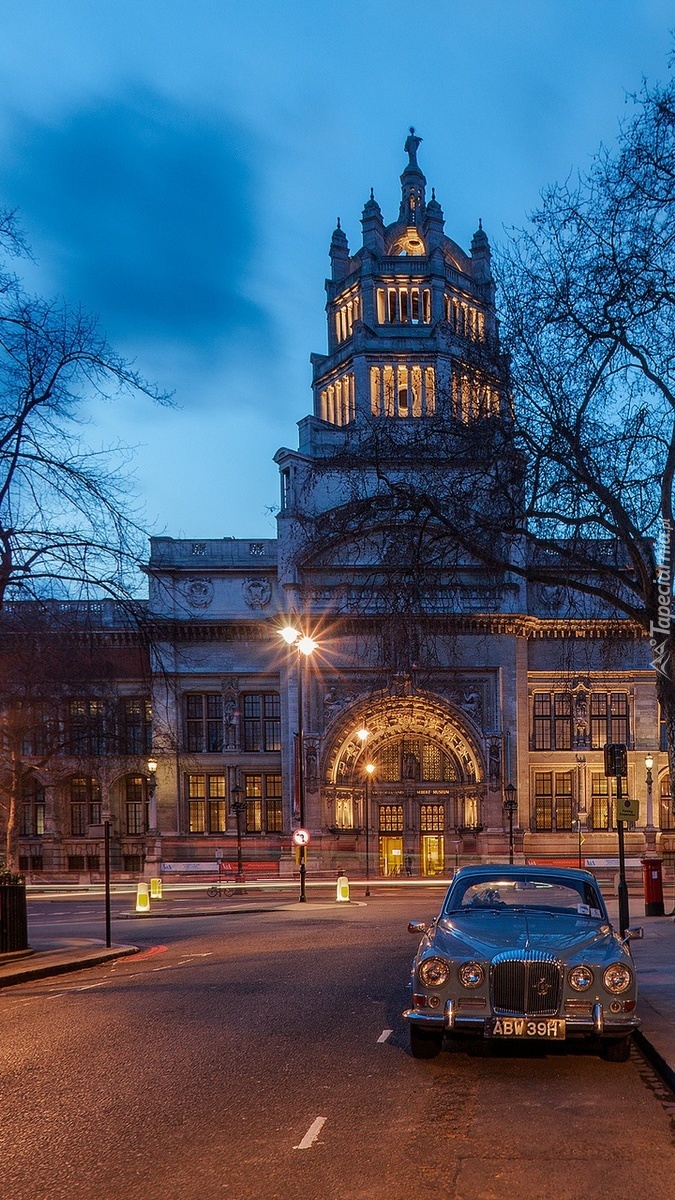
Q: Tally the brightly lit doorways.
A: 2